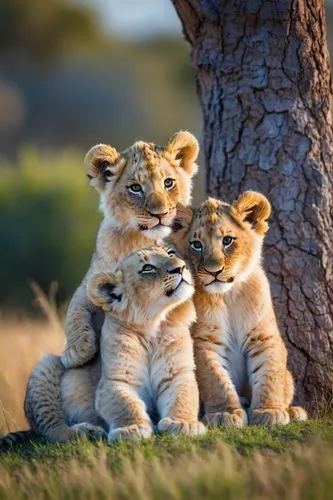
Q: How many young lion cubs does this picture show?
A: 3